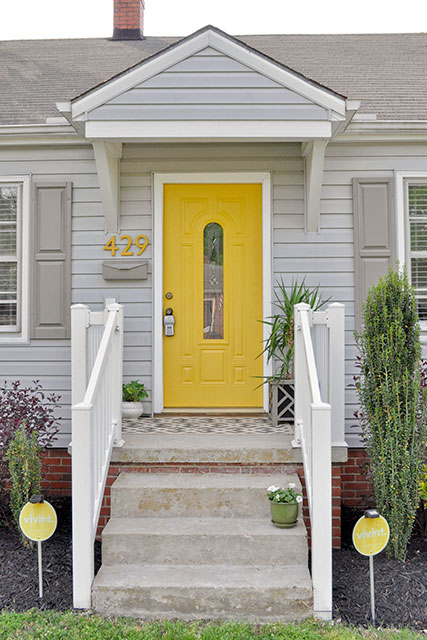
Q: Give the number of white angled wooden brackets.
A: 2